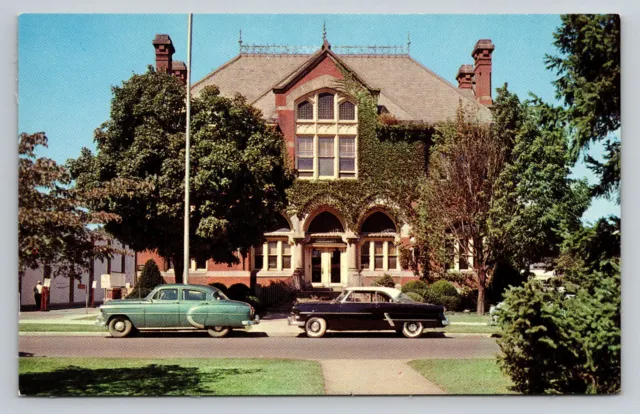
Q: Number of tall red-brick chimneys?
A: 4